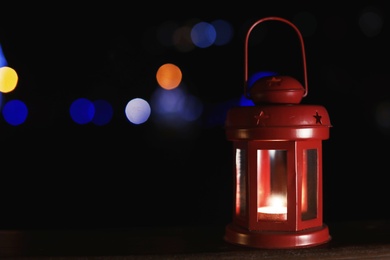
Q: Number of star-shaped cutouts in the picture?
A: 3